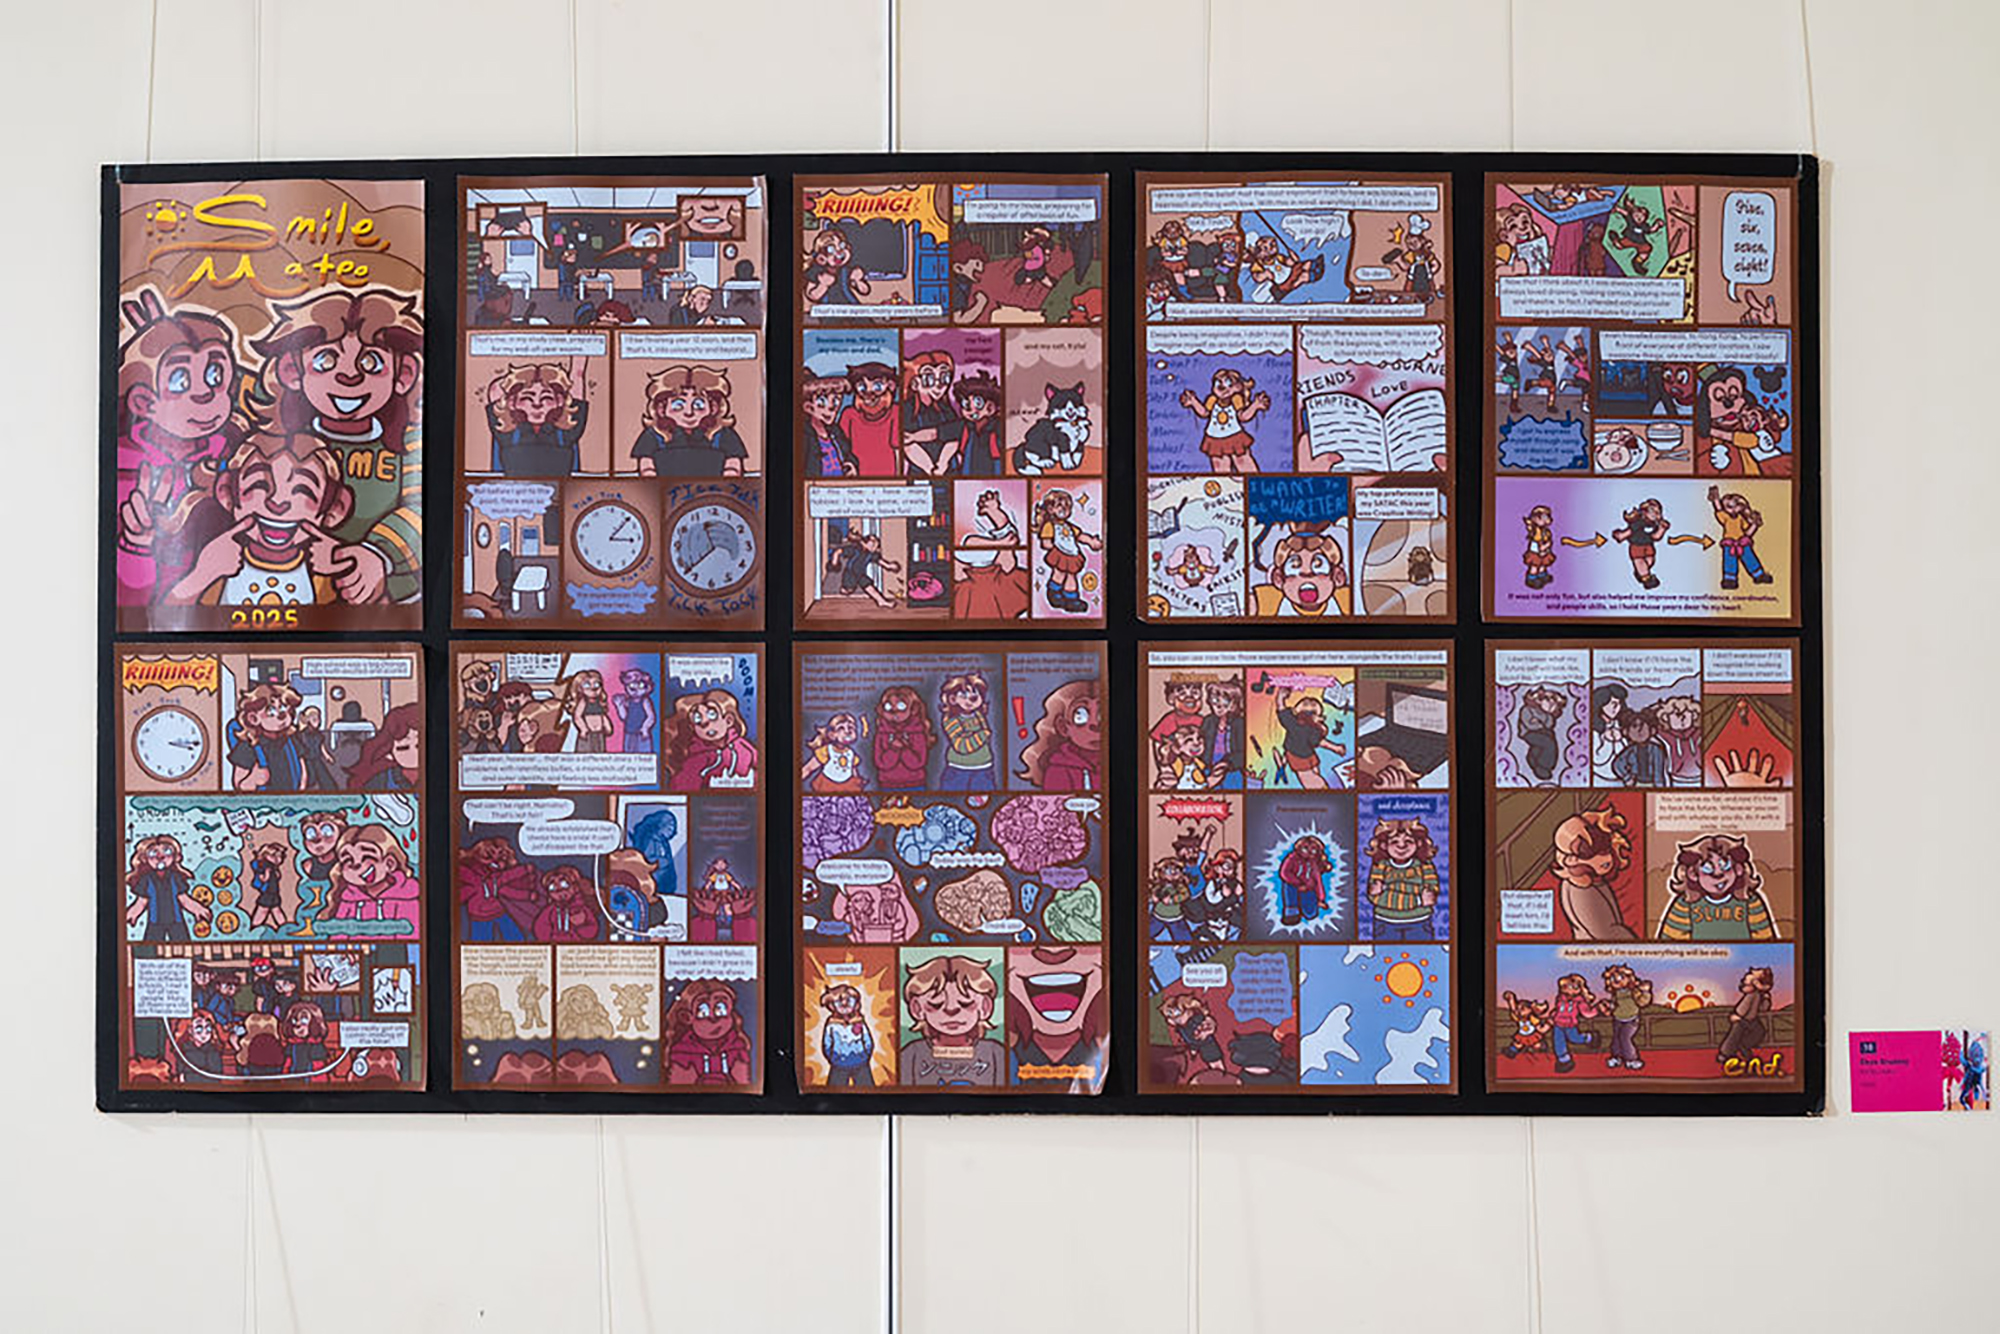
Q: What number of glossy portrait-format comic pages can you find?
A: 10